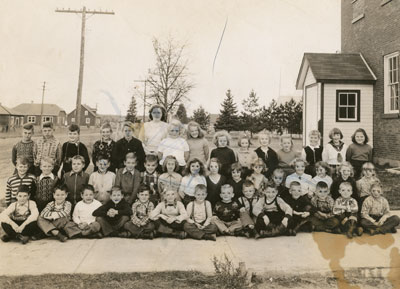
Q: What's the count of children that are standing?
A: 14